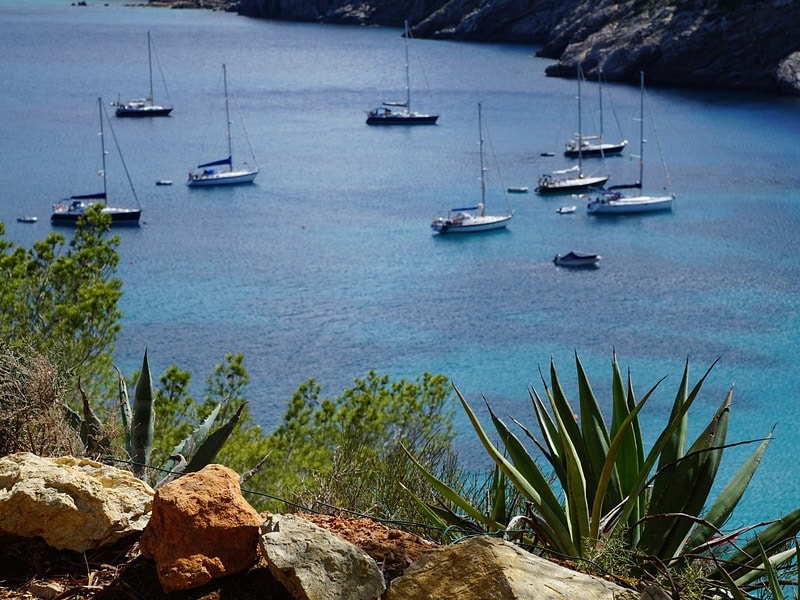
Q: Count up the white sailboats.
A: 3